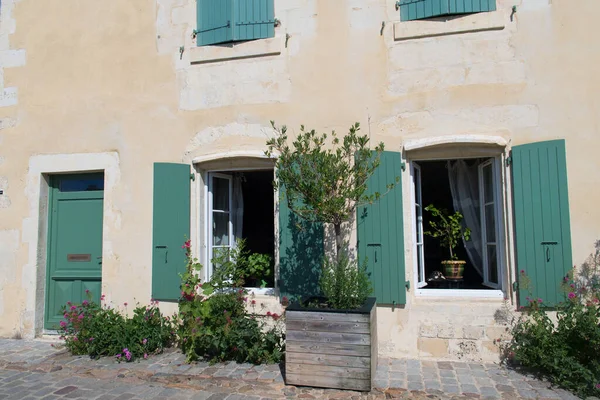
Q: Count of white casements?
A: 3